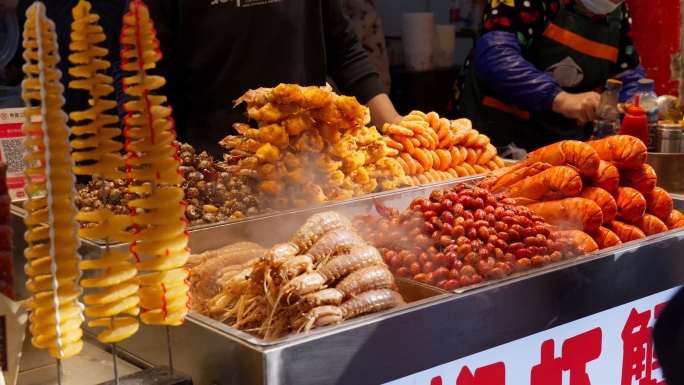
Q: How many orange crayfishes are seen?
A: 14